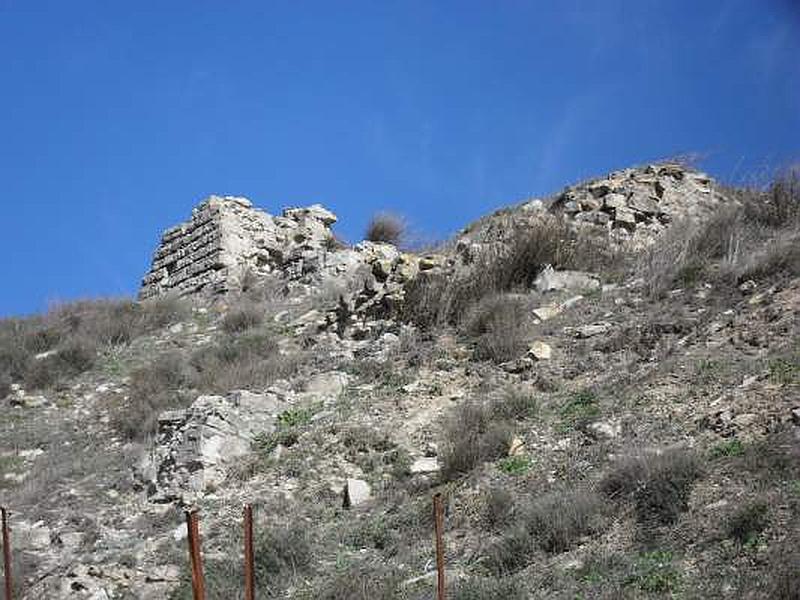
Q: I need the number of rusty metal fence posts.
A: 4